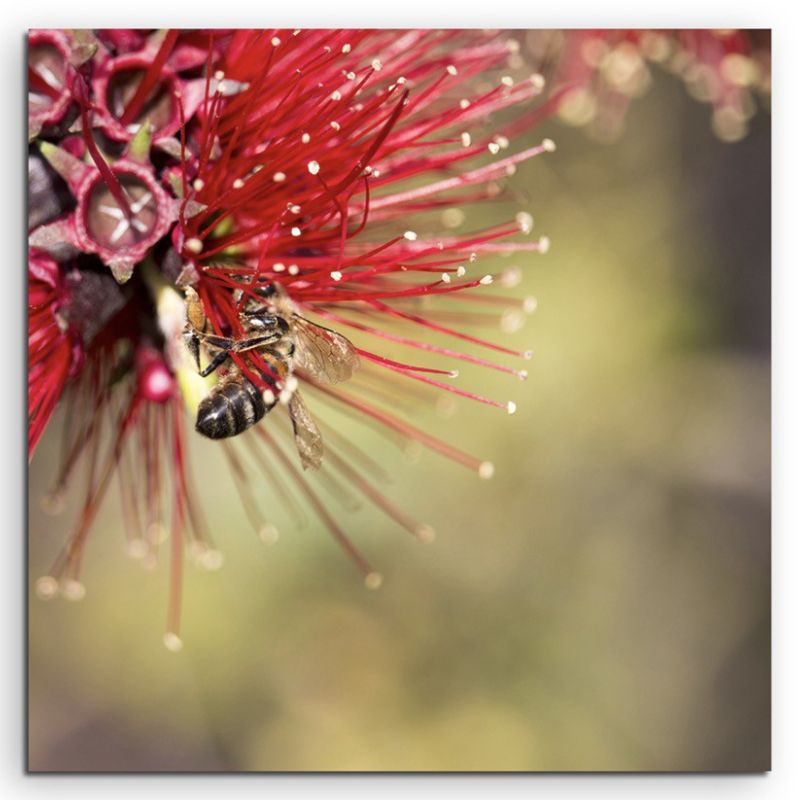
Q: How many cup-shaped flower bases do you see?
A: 3